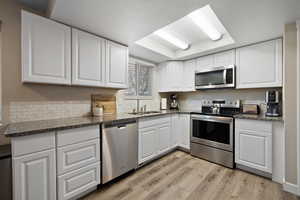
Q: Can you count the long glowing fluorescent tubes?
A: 2